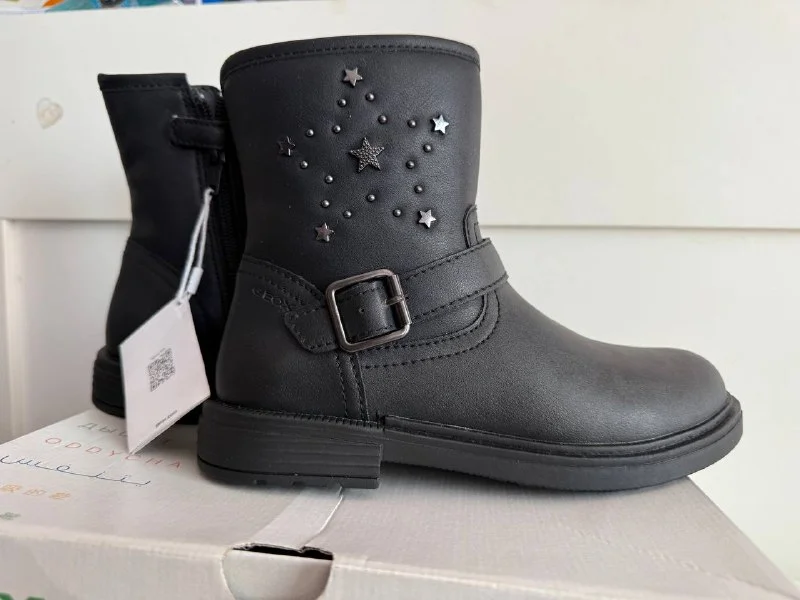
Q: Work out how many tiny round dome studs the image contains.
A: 15